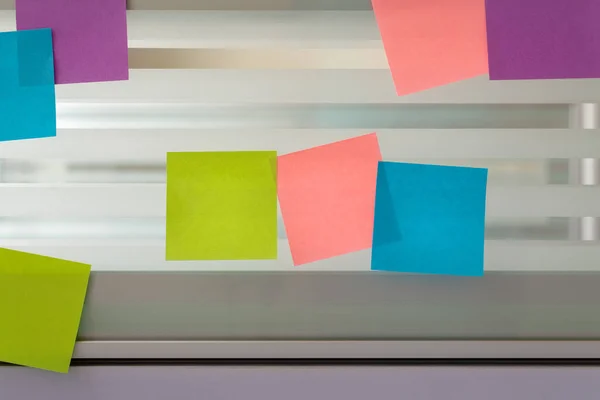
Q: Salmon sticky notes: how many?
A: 2